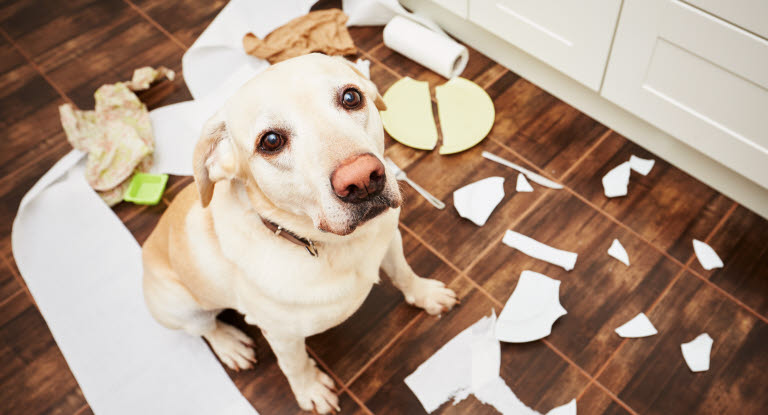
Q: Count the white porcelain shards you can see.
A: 11